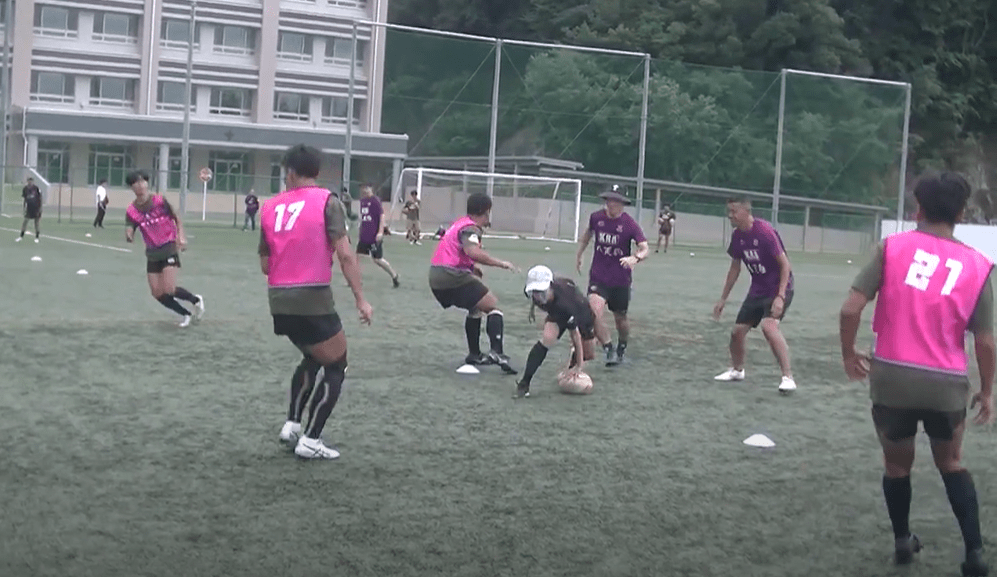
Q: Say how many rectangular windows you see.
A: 12